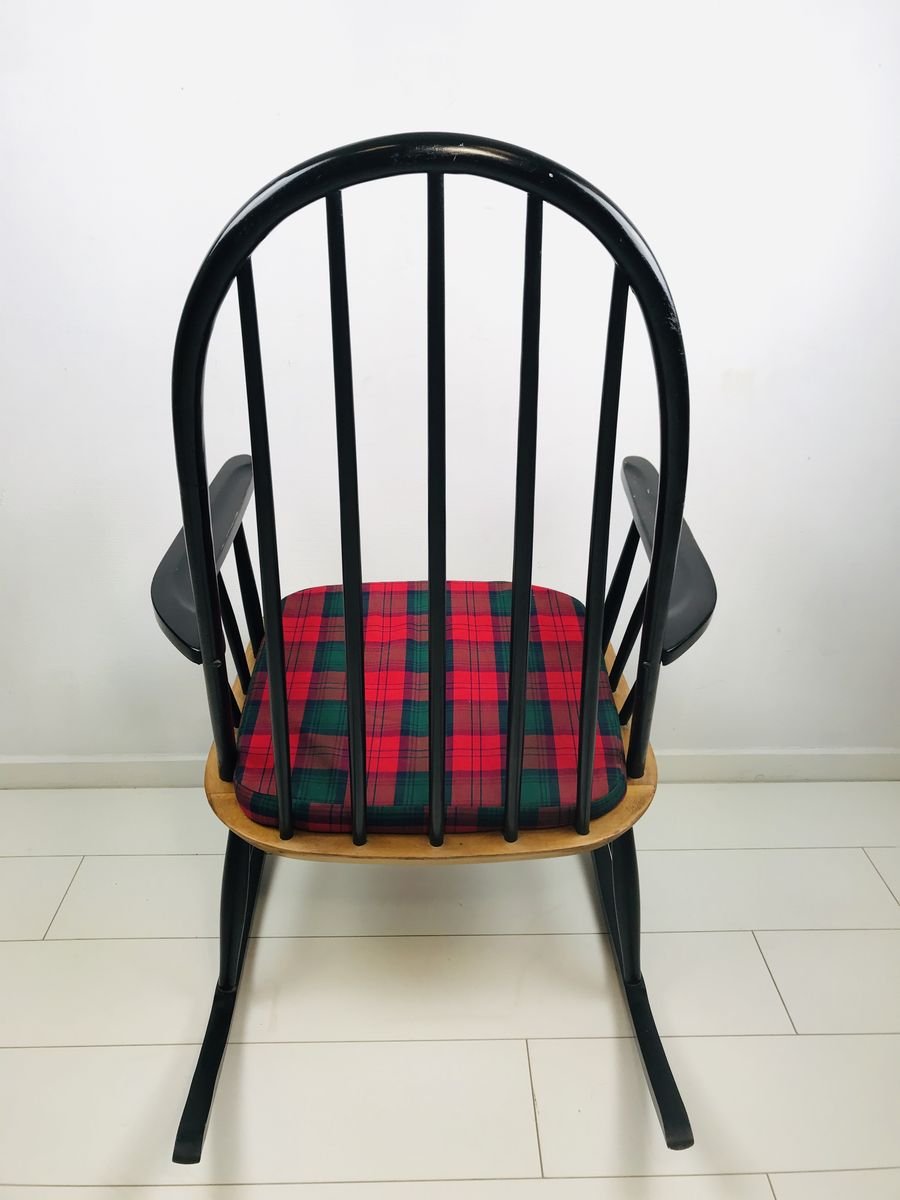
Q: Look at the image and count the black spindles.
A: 11